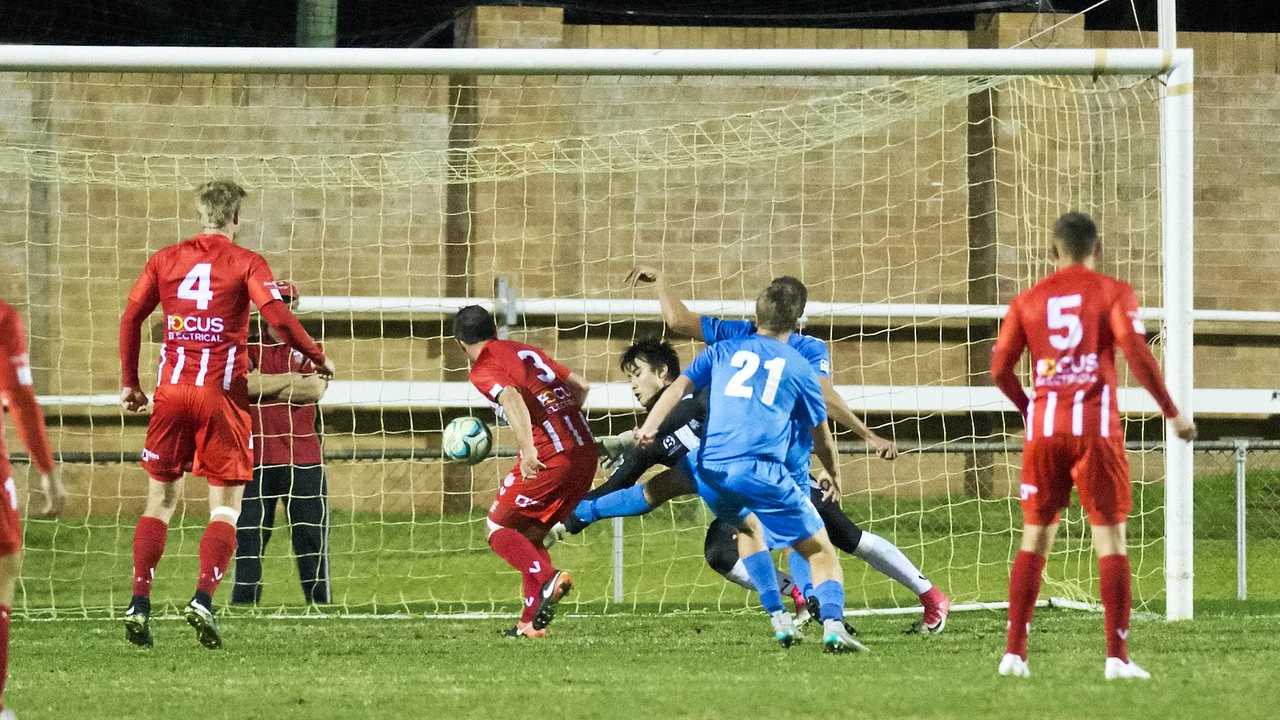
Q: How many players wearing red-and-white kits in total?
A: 4